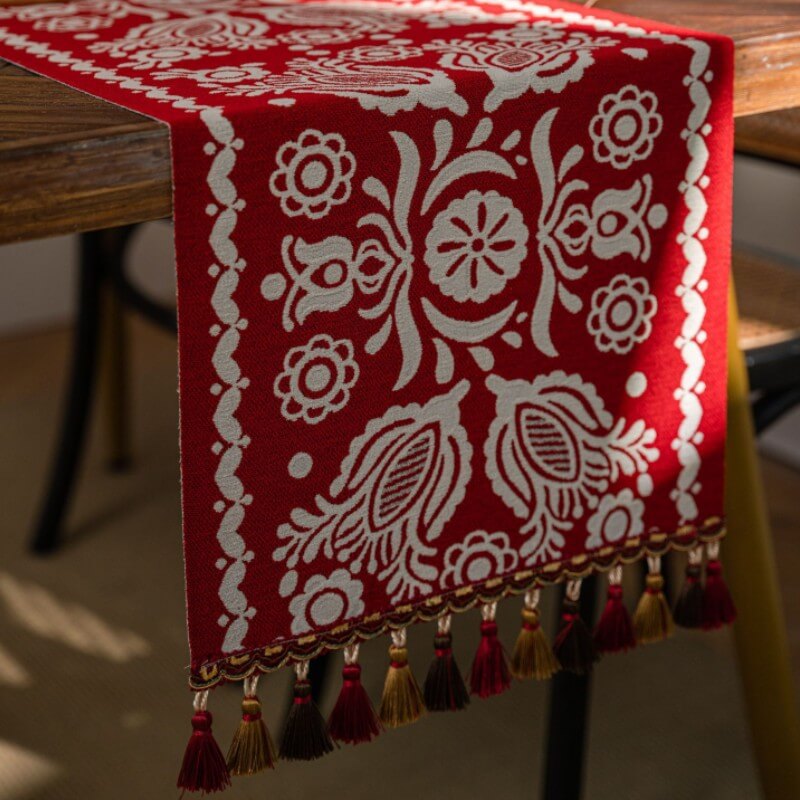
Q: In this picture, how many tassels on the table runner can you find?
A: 13